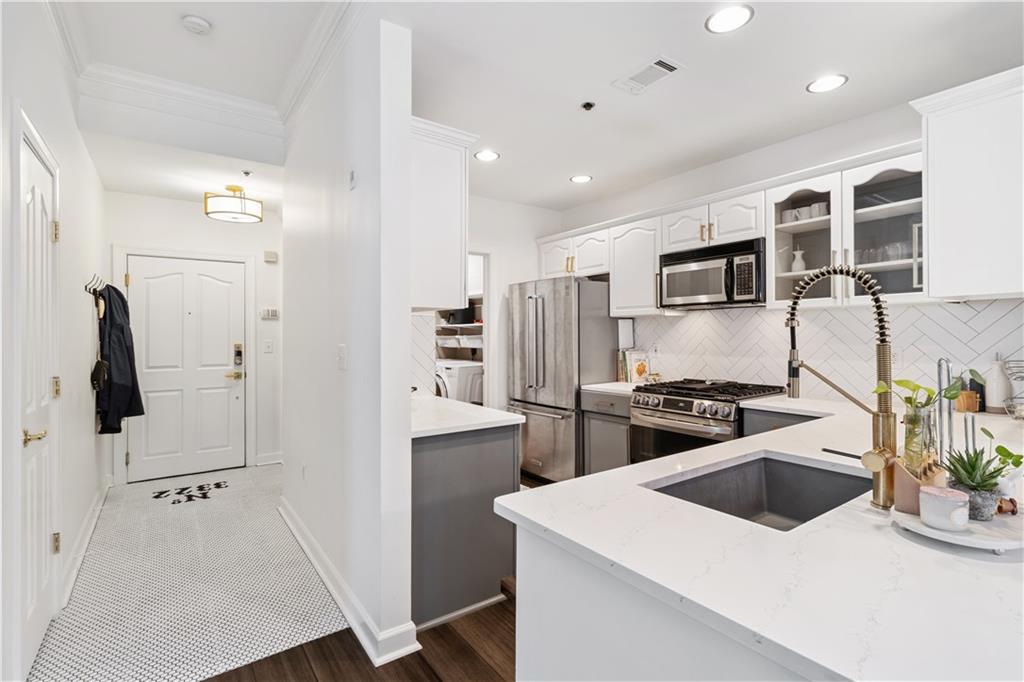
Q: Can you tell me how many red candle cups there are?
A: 0